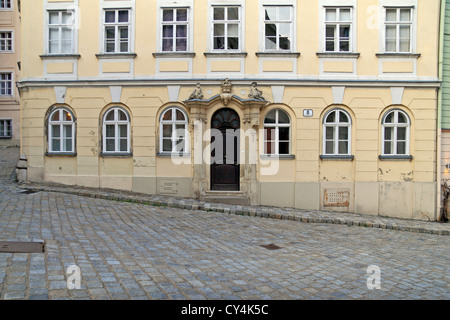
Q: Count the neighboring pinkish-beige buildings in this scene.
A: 1